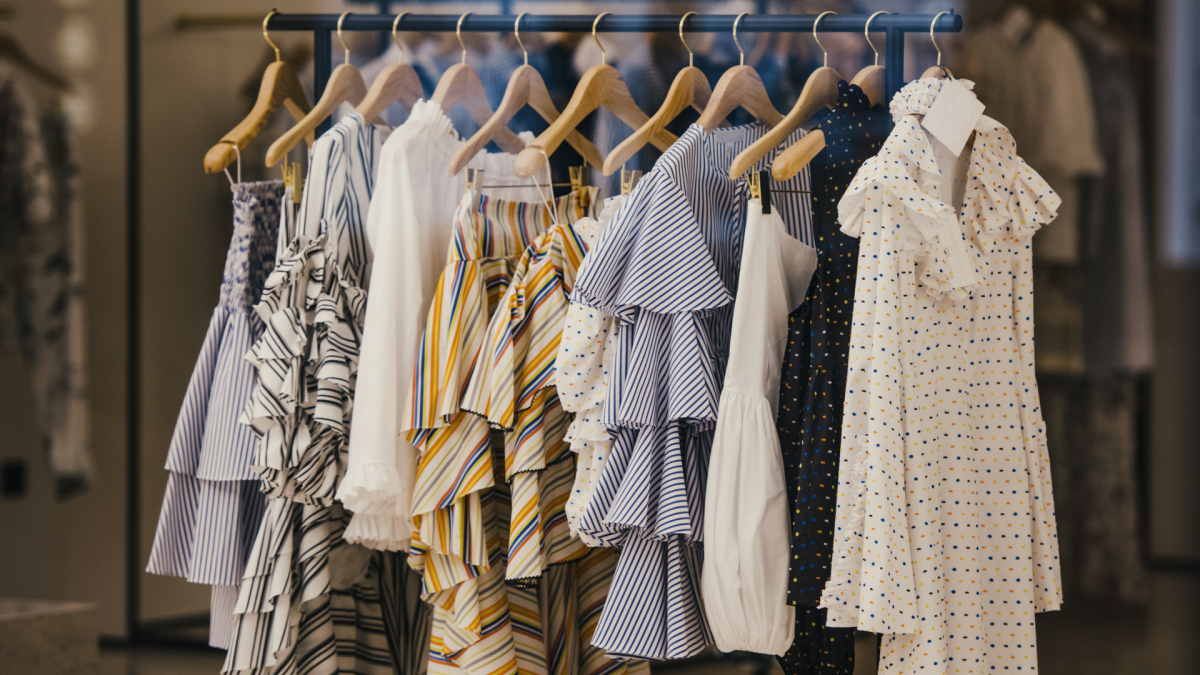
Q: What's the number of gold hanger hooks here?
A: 11